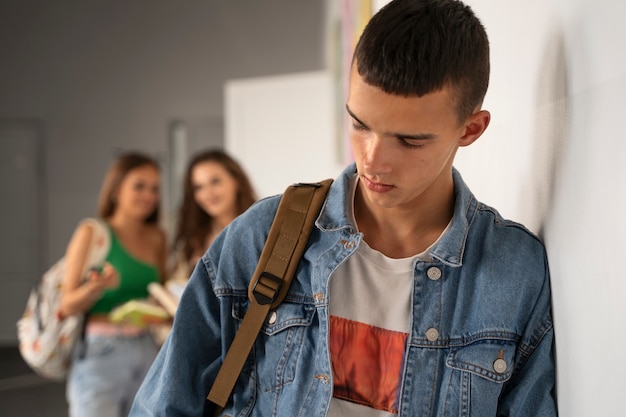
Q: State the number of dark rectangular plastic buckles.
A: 1